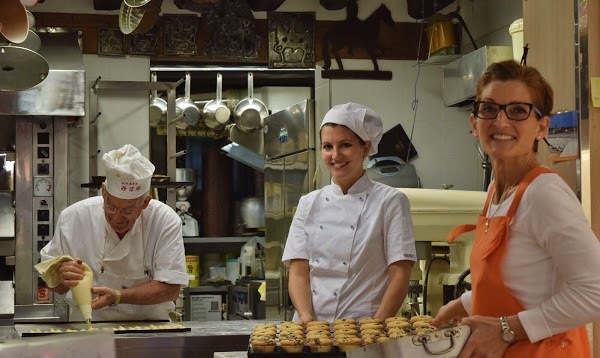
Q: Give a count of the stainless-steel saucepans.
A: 4